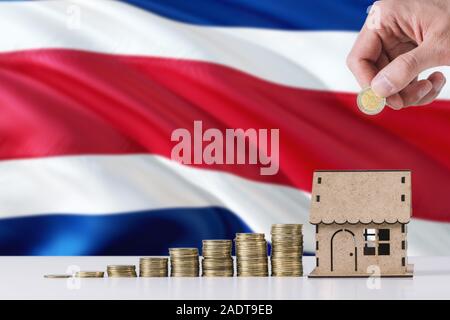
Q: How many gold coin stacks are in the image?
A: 8